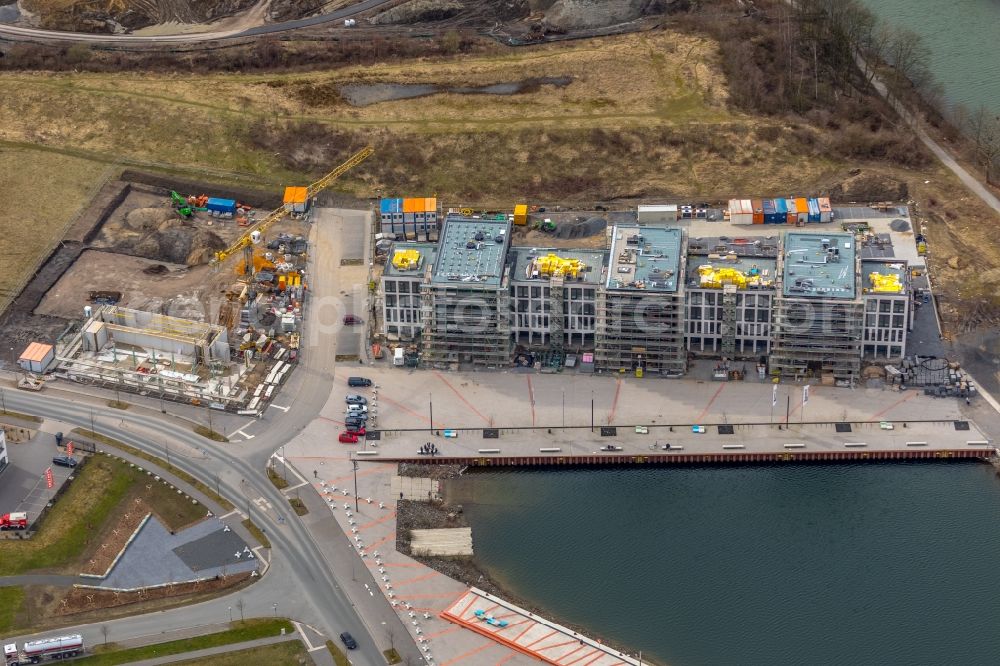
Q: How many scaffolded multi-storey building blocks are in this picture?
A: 3